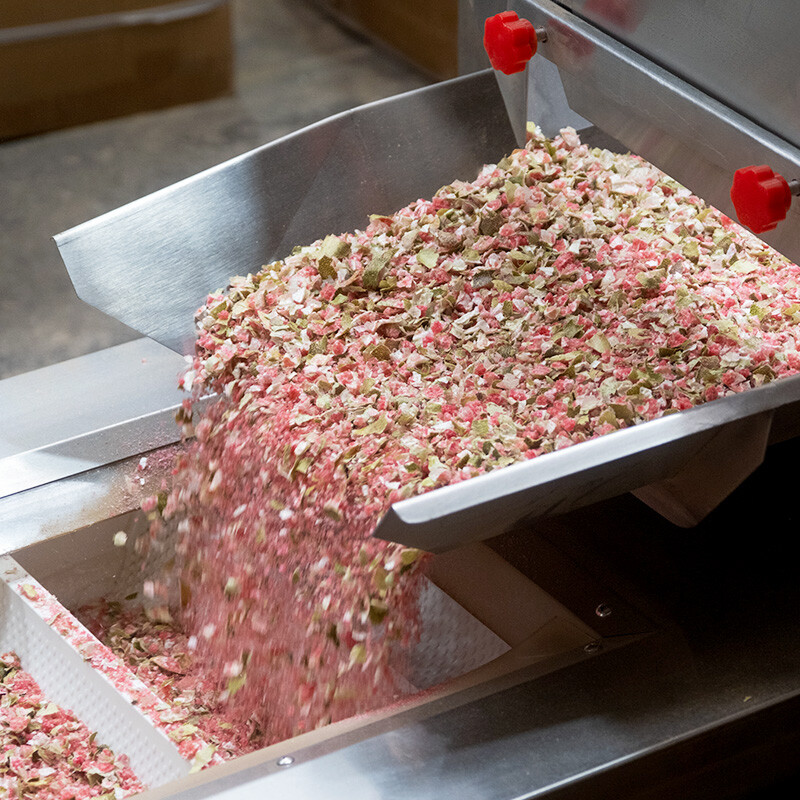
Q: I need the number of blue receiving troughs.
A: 0